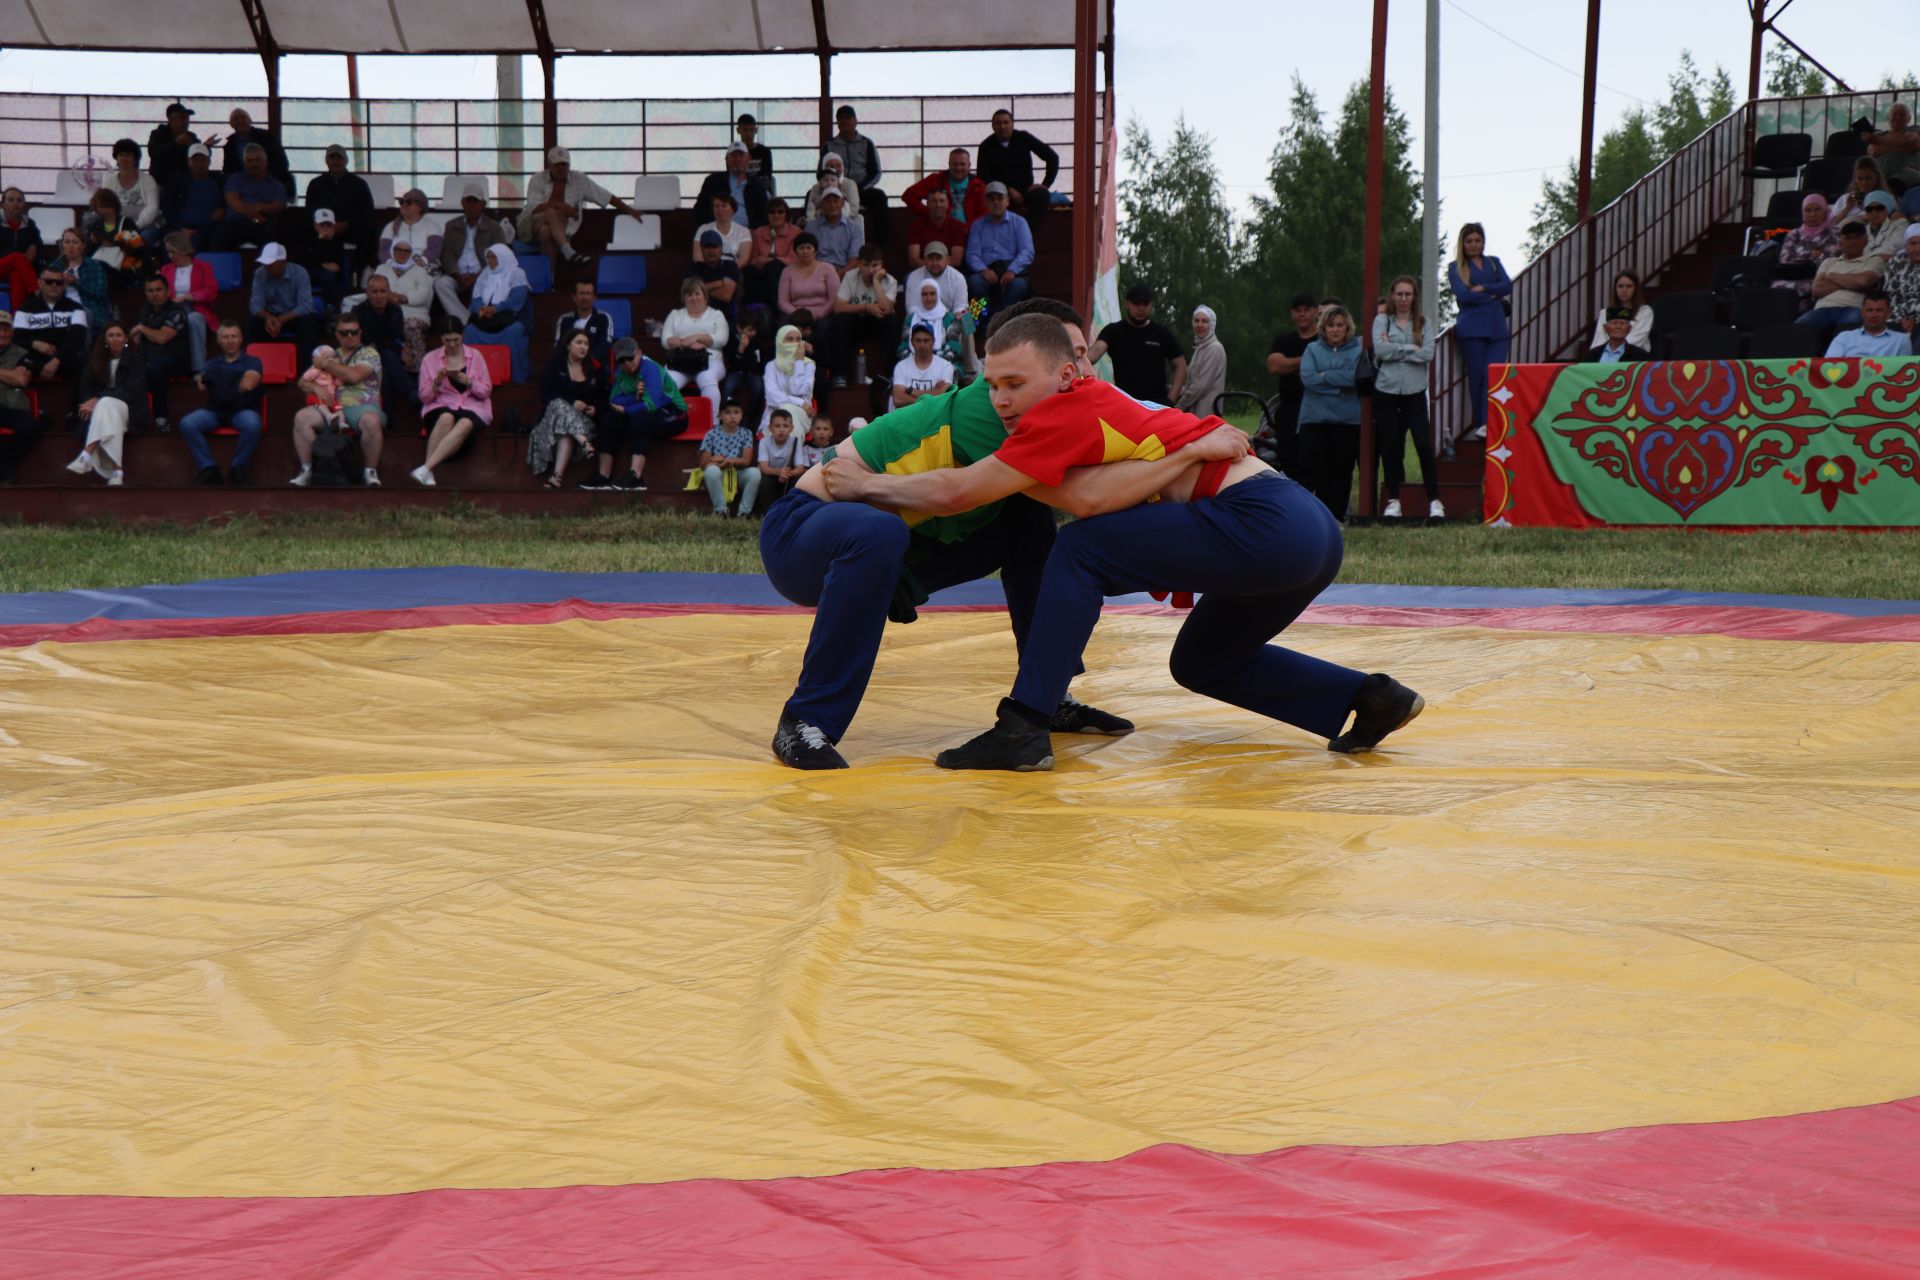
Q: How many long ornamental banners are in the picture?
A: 1